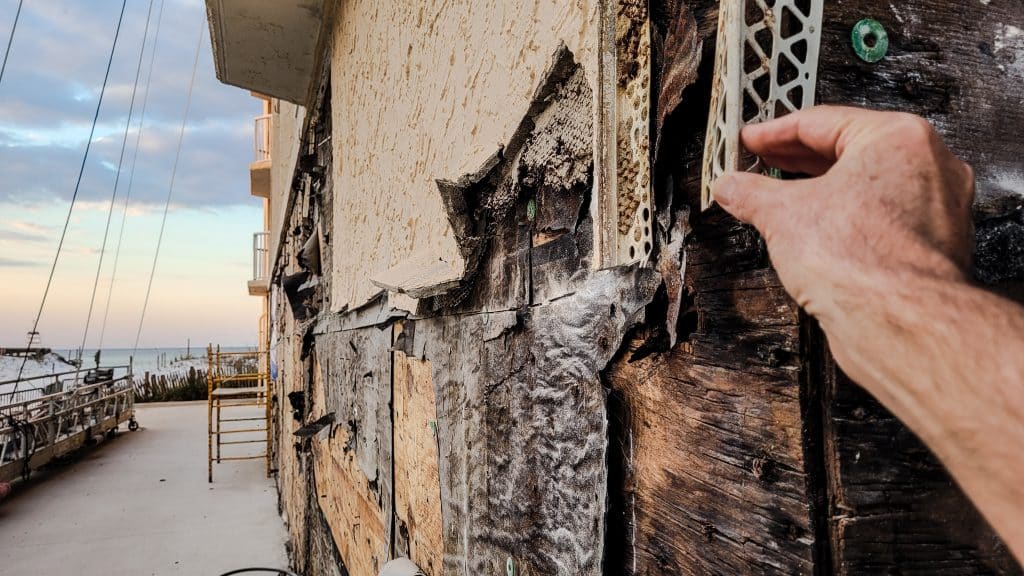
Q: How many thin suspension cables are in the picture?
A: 5